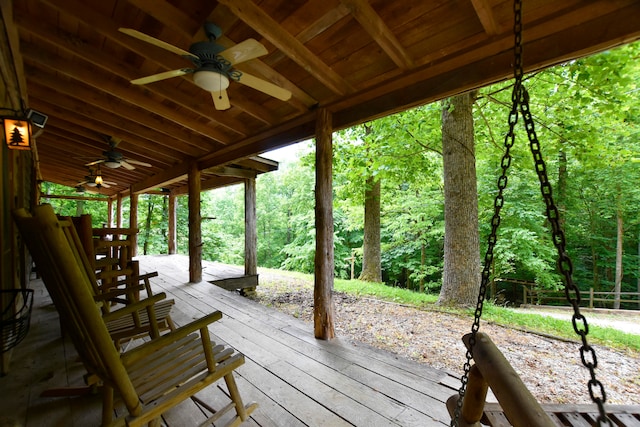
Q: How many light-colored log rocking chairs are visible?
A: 2